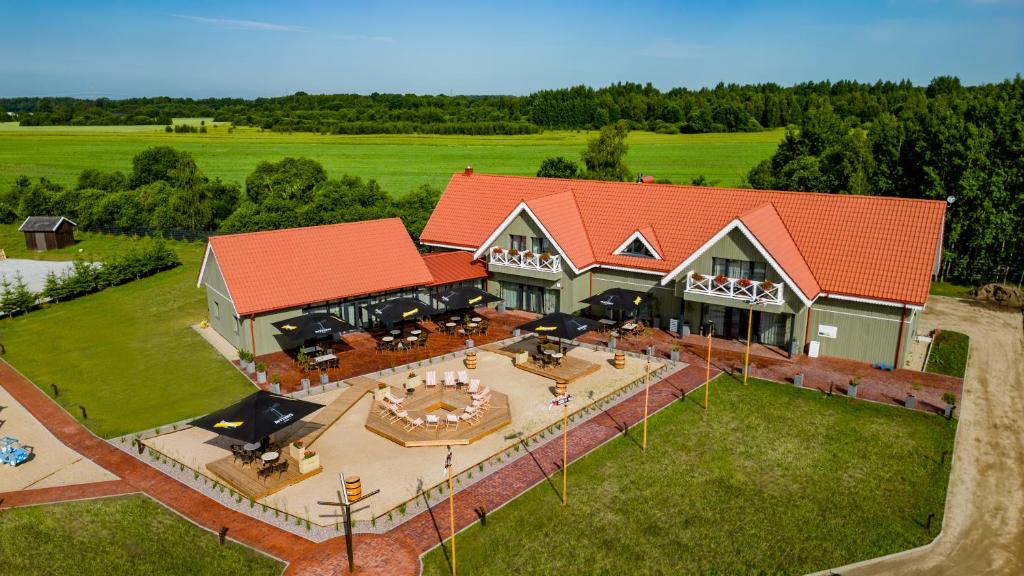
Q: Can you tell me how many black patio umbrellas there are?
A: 6